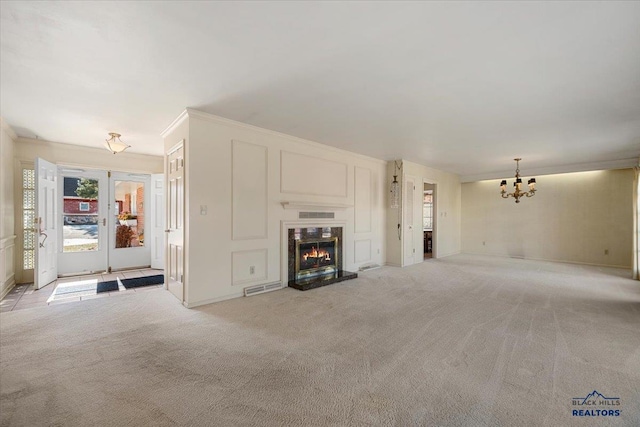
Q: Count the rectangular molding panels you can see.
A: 5